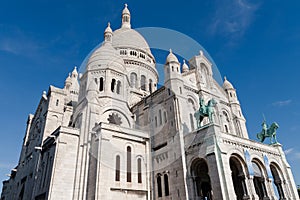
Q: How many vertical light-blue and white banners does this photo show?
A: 2